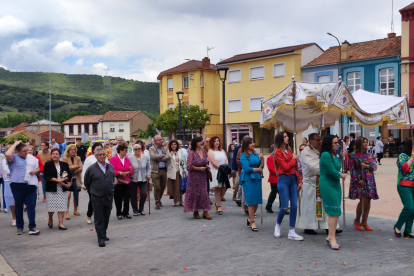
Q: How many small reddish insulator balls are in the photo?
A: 0